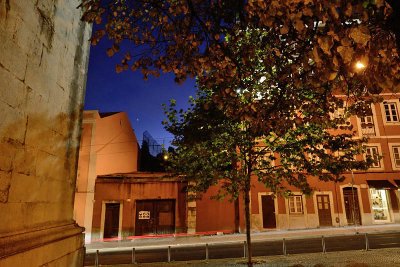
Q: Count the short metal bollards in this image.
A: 8